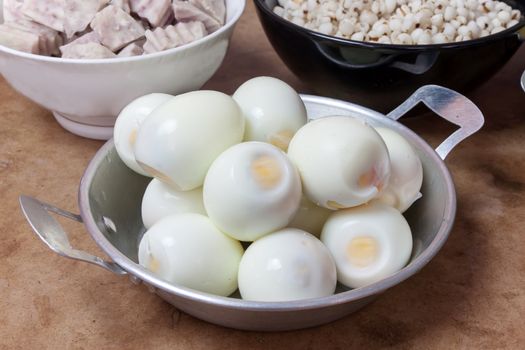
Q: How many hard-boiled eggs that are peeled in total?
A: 11